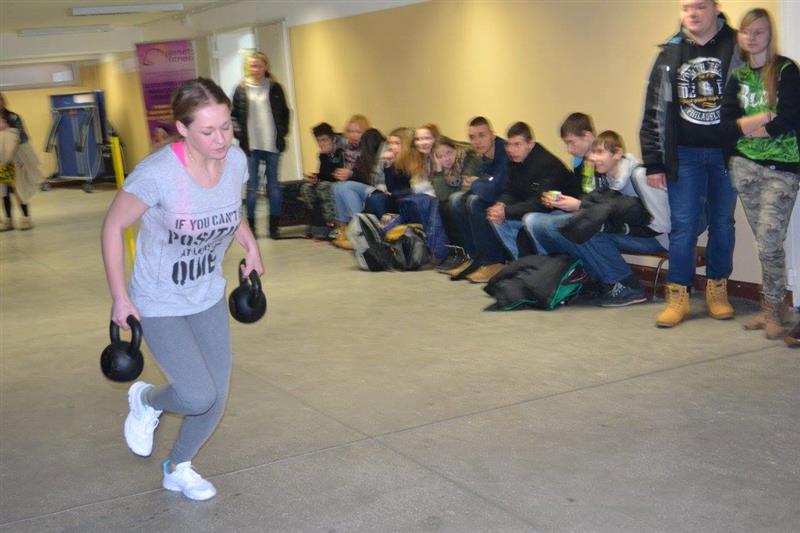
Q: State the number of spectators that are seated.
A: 10